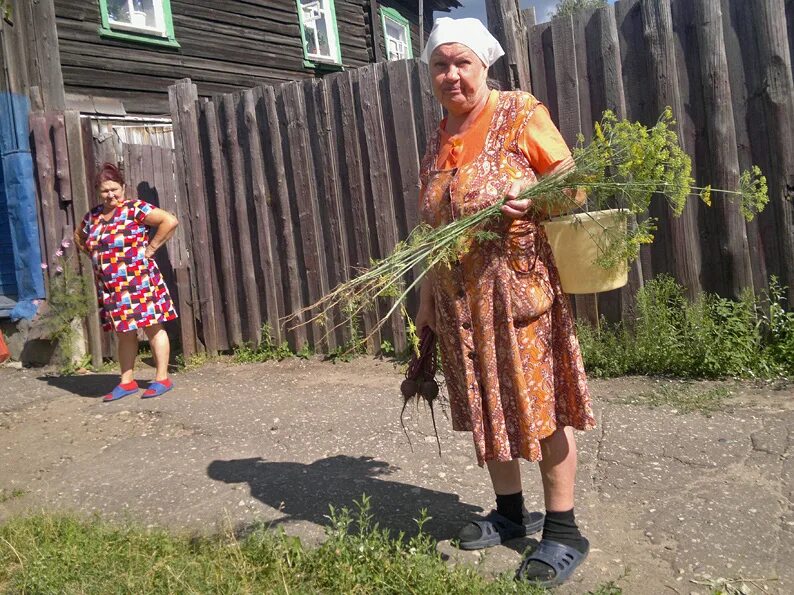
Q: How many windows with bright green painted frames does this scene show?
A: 3